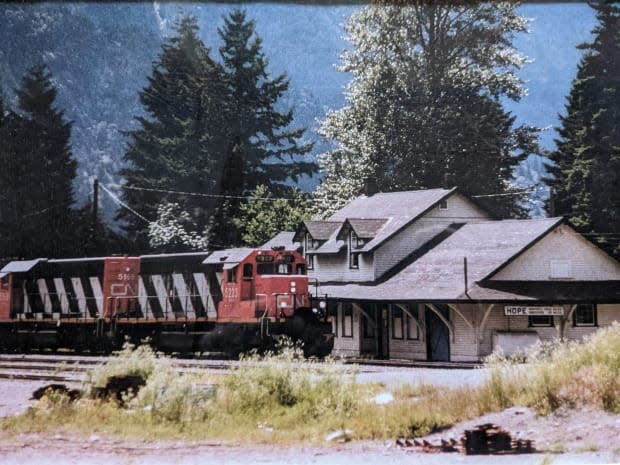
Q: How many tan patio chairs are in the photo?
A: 0